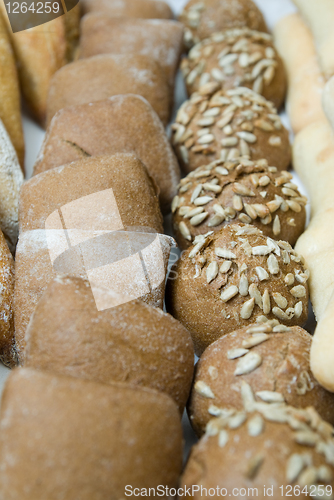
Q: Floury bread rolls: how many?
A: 8